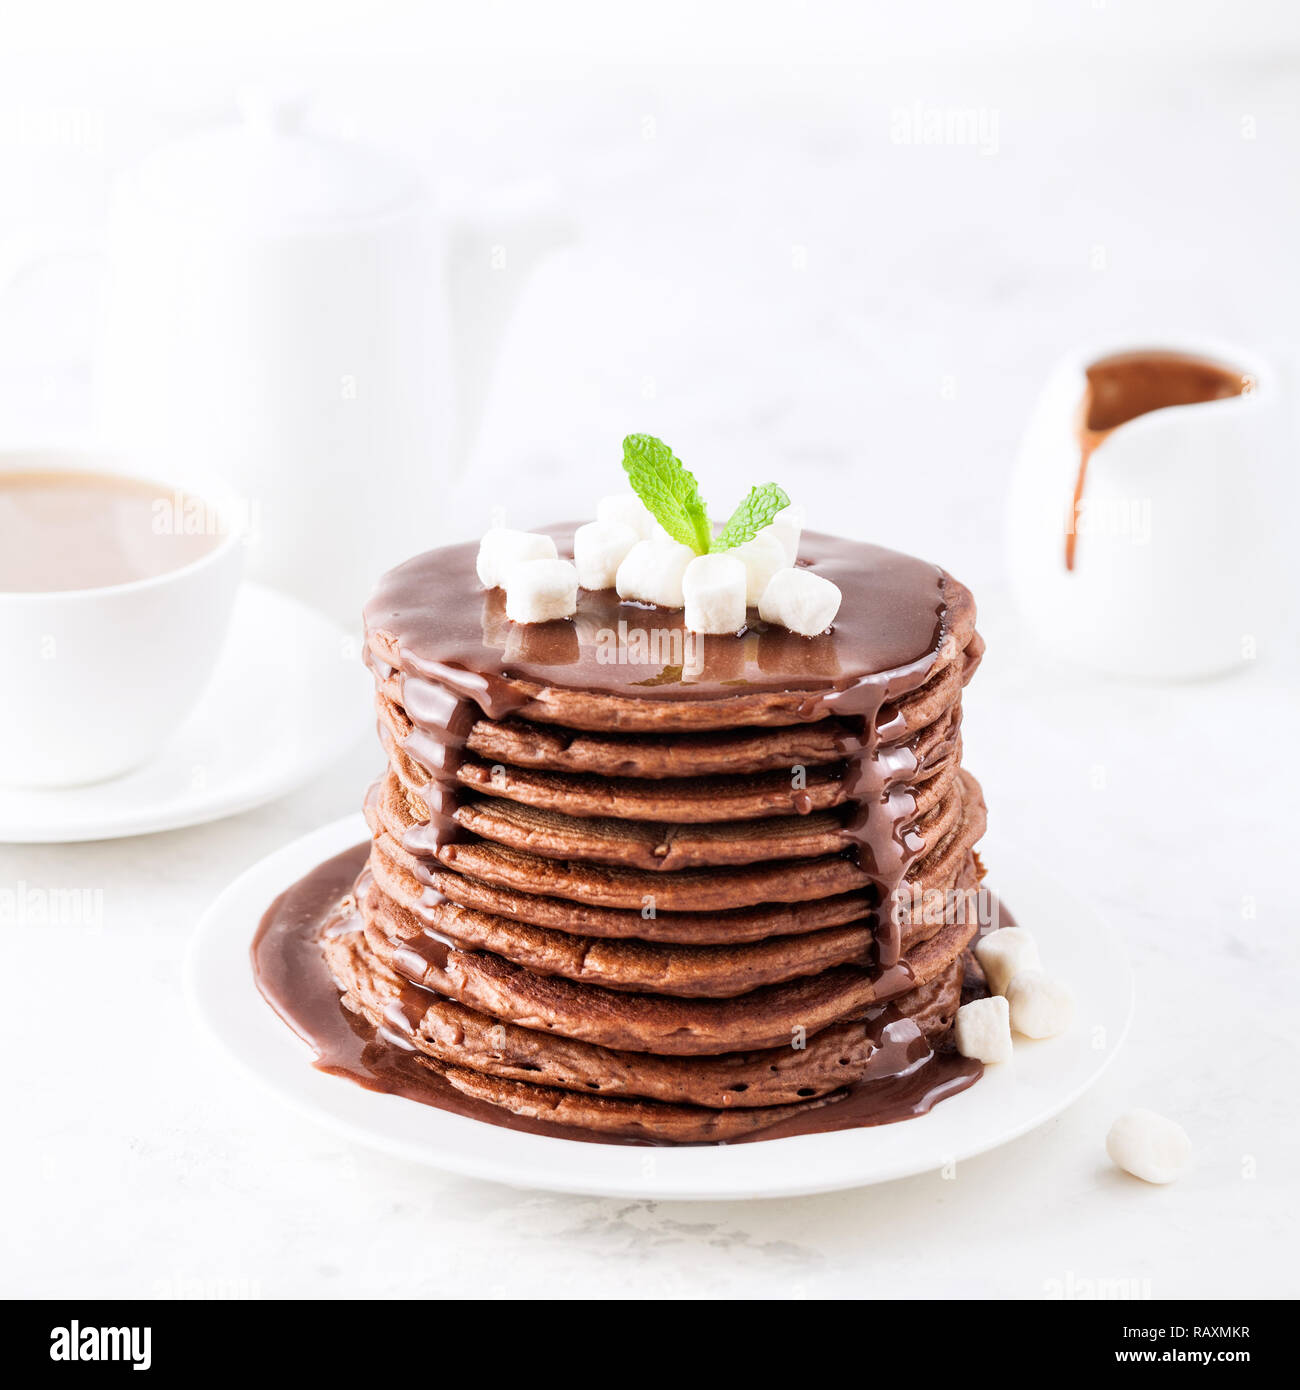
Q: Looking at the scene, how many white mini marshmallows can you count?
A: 14